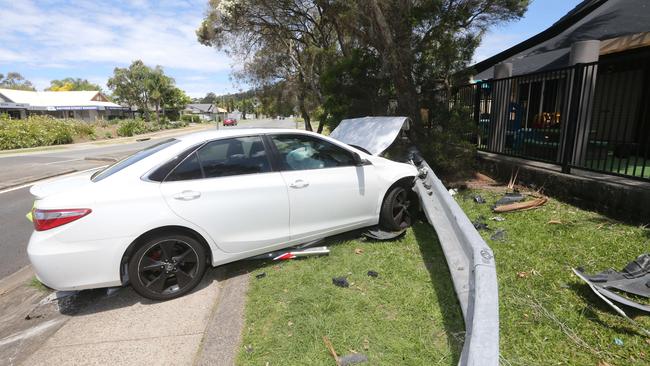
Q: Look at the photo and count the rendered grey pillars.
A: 2